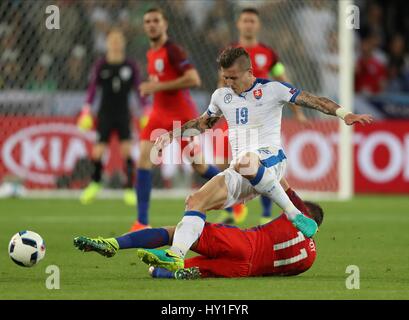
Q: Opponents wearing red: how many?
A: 3